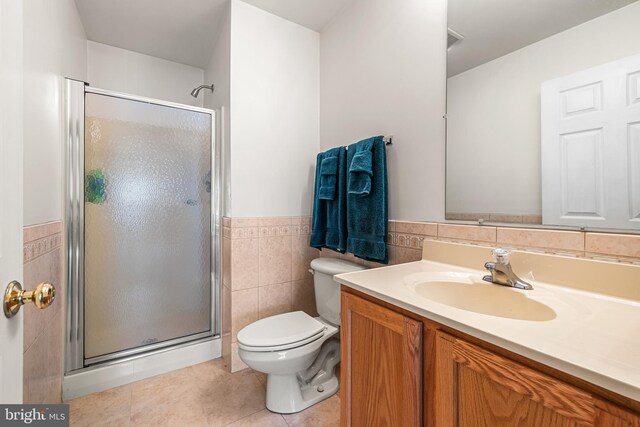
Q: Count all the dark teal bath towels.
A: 2